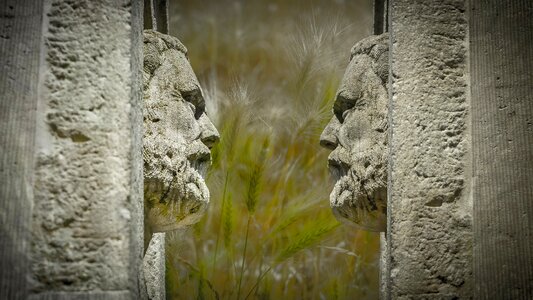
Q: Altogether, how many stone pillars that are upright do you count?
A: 2